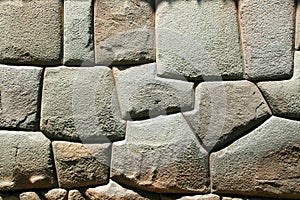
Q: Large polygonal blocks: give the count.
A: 14